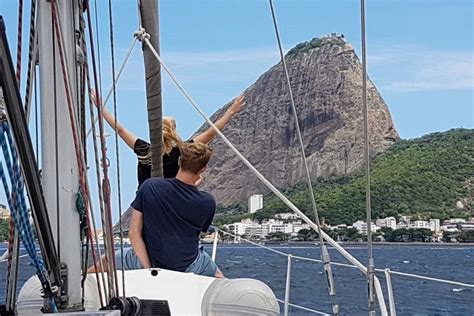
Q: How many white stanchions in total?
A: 3